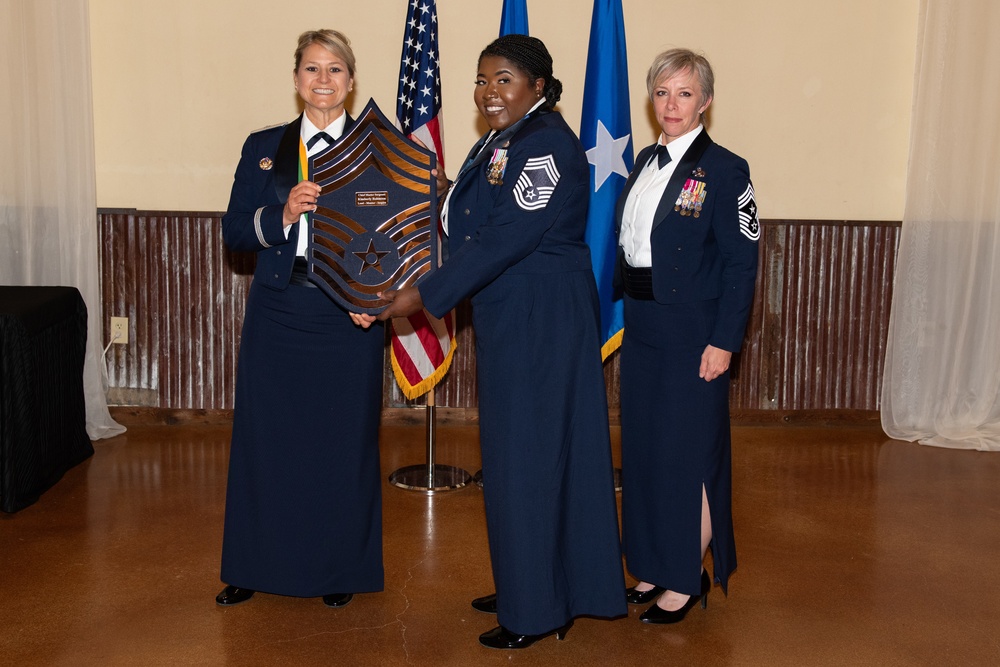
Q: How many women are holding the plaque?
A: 2